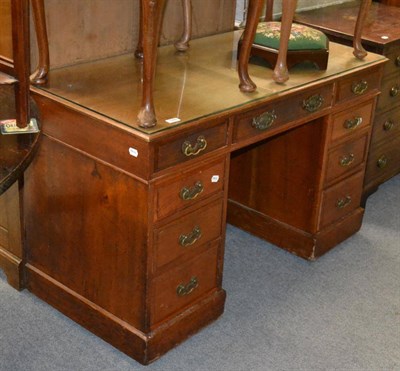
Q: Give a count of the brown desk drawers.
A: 9